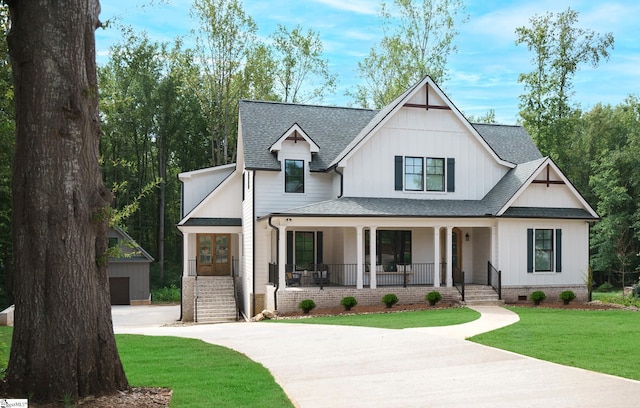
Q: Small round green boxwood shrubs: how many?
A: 6